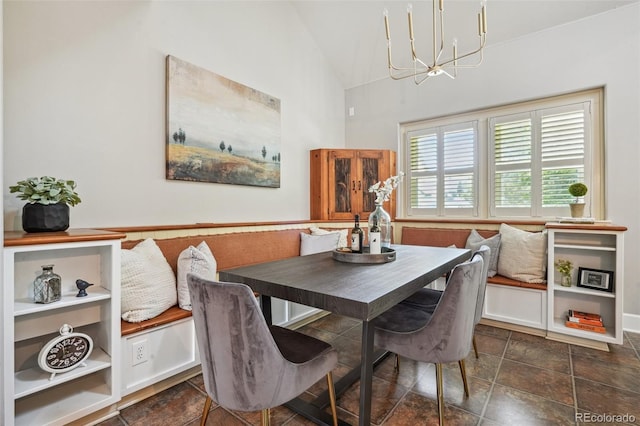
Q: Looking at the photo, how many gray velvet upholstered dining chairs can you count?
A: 3